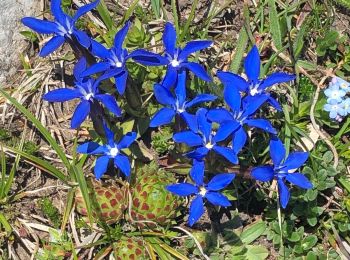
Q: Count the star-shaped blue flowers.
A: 11